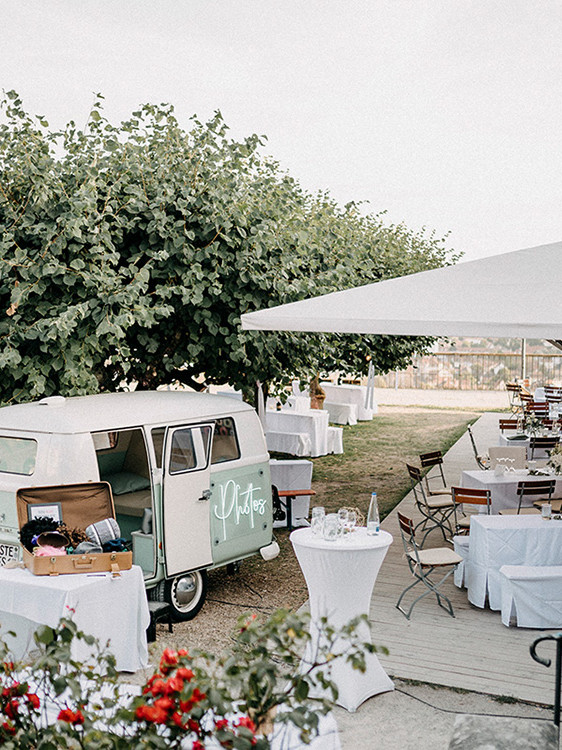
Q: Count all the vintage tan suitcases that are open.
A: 1